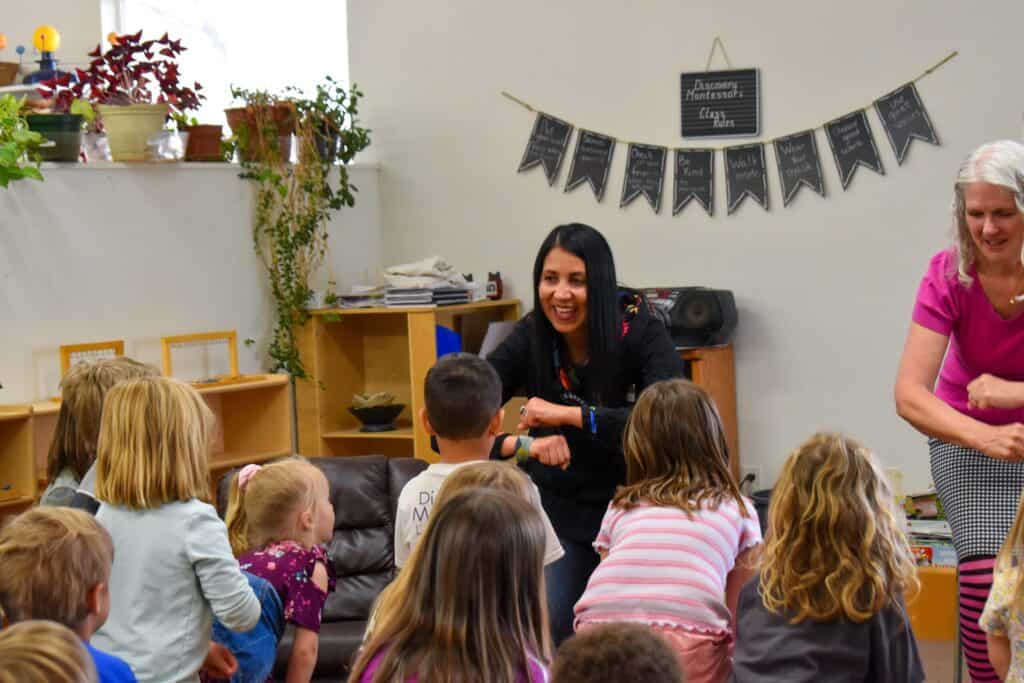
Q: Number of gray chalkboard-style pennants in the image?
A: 8